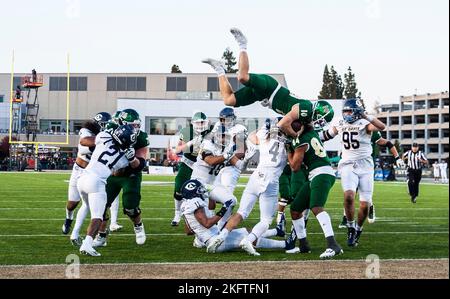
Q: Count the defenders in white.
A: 7